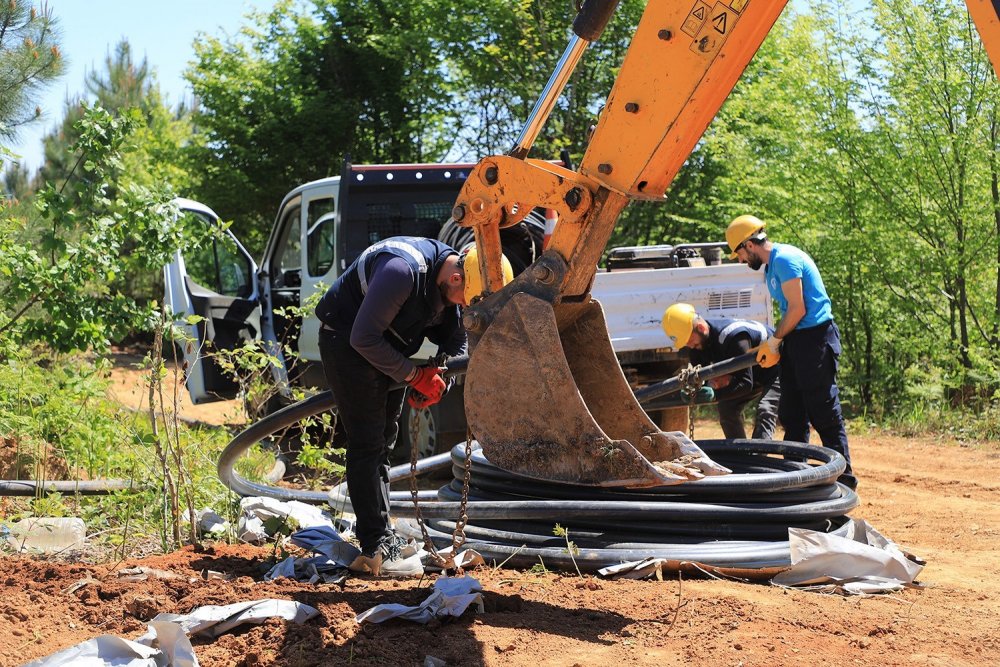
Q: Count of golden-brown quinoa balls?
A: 0